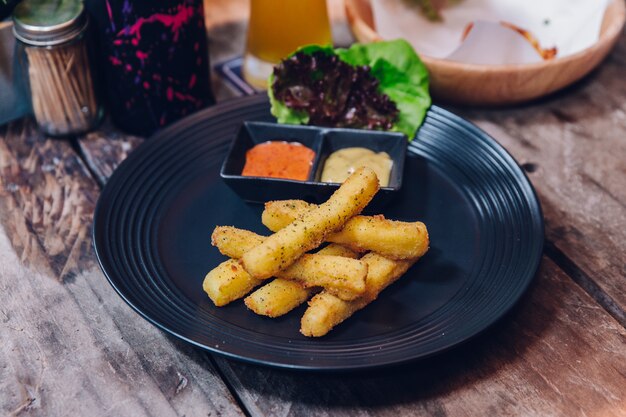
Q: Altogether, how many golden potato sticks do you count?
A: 6